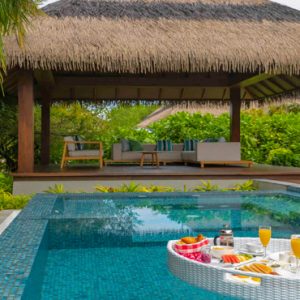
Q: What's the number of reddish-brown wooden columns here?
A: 3